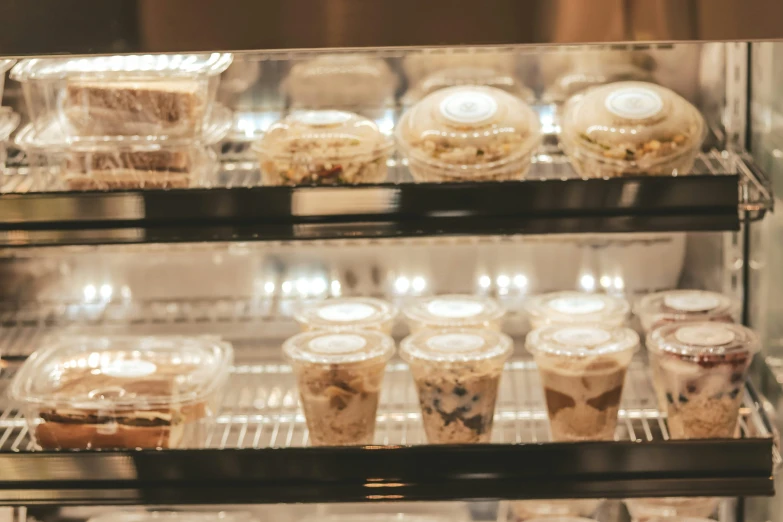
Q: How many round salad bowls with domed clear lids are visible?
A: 3